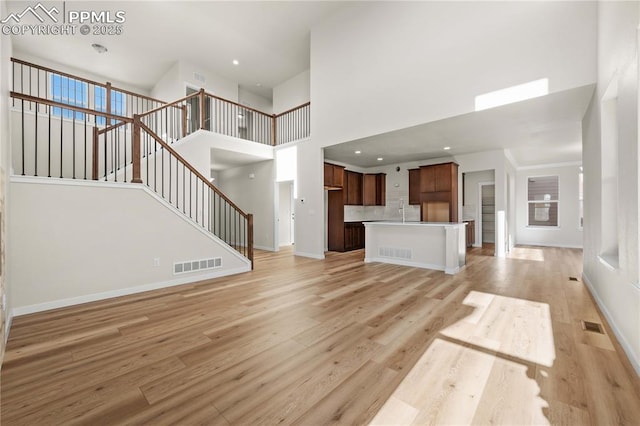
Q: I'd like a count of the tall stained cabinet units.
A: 2